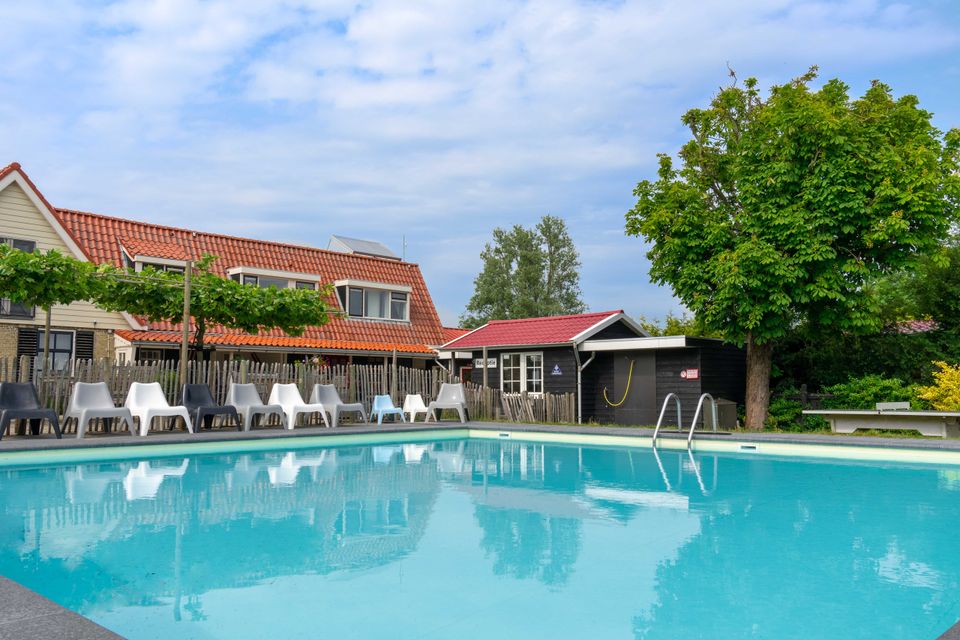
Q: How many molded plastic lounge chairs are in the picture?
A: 10